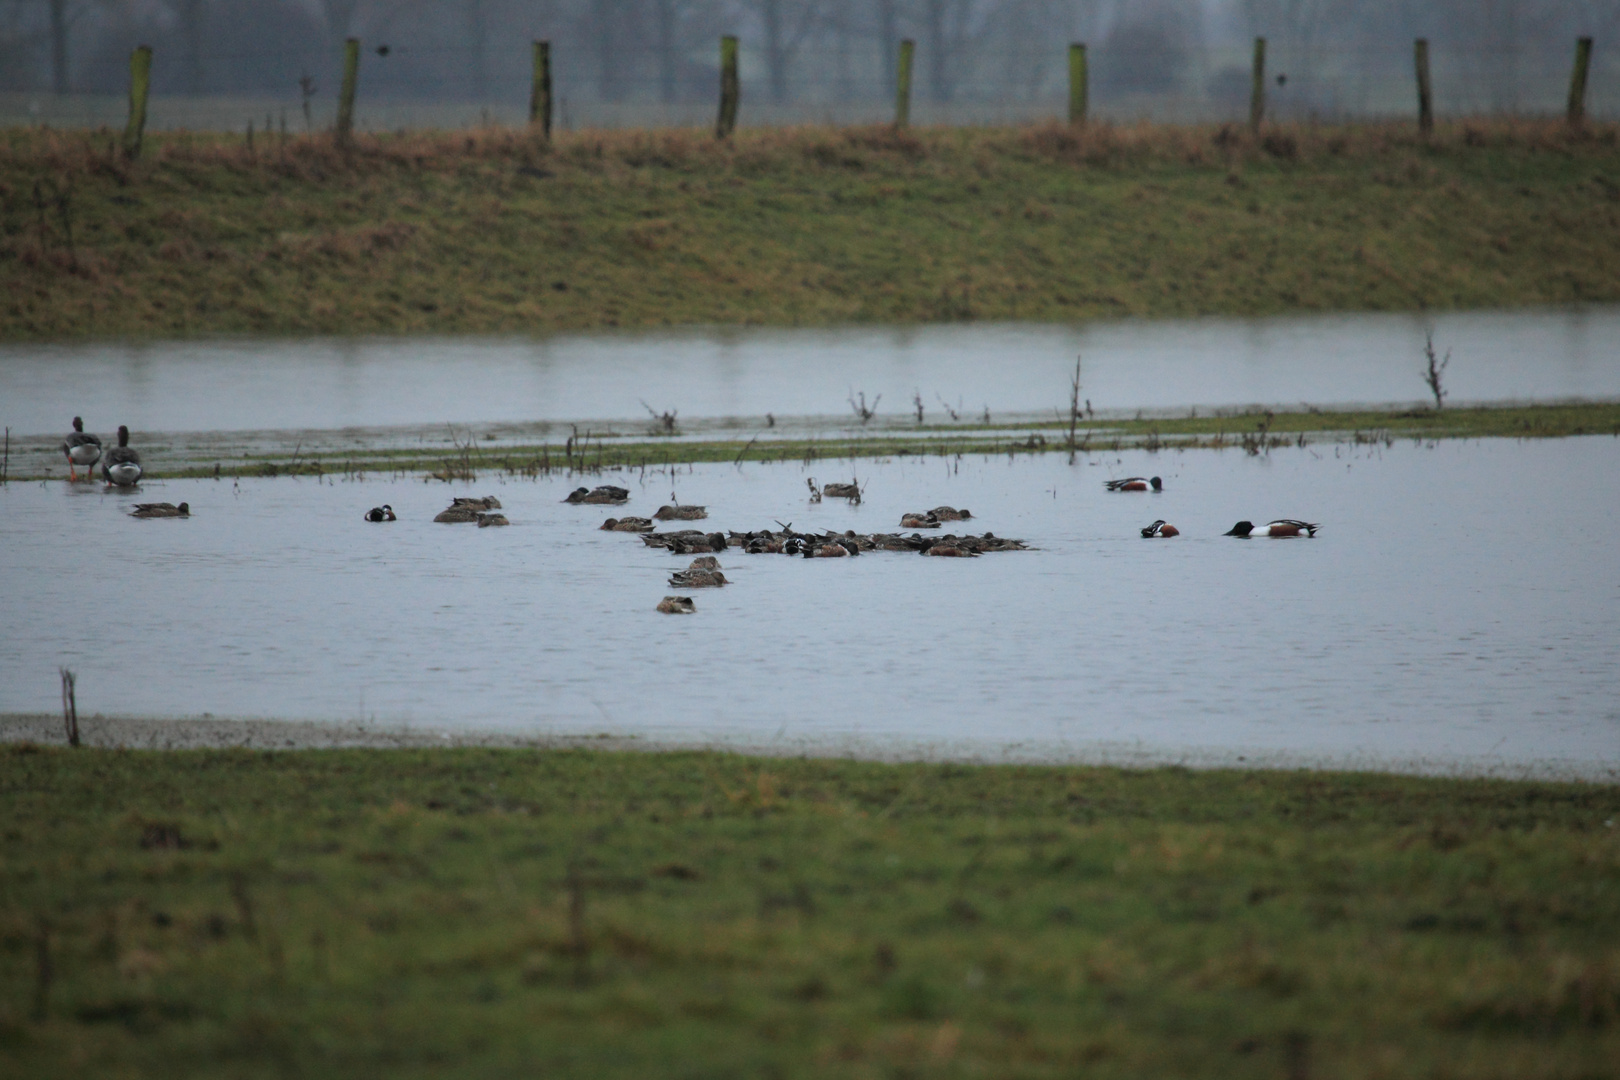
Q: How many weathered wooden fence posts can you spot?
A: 9